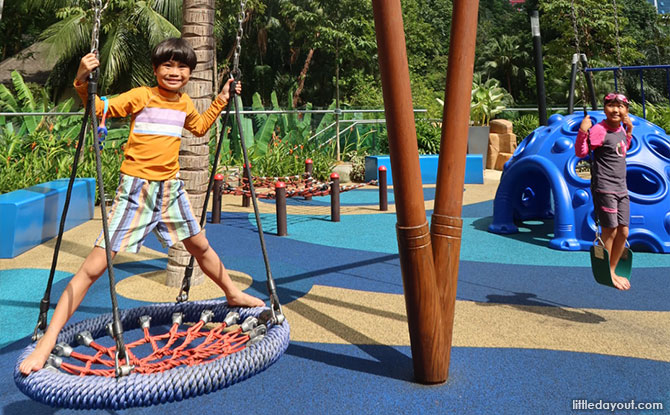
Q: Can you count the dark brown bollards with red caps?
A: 6